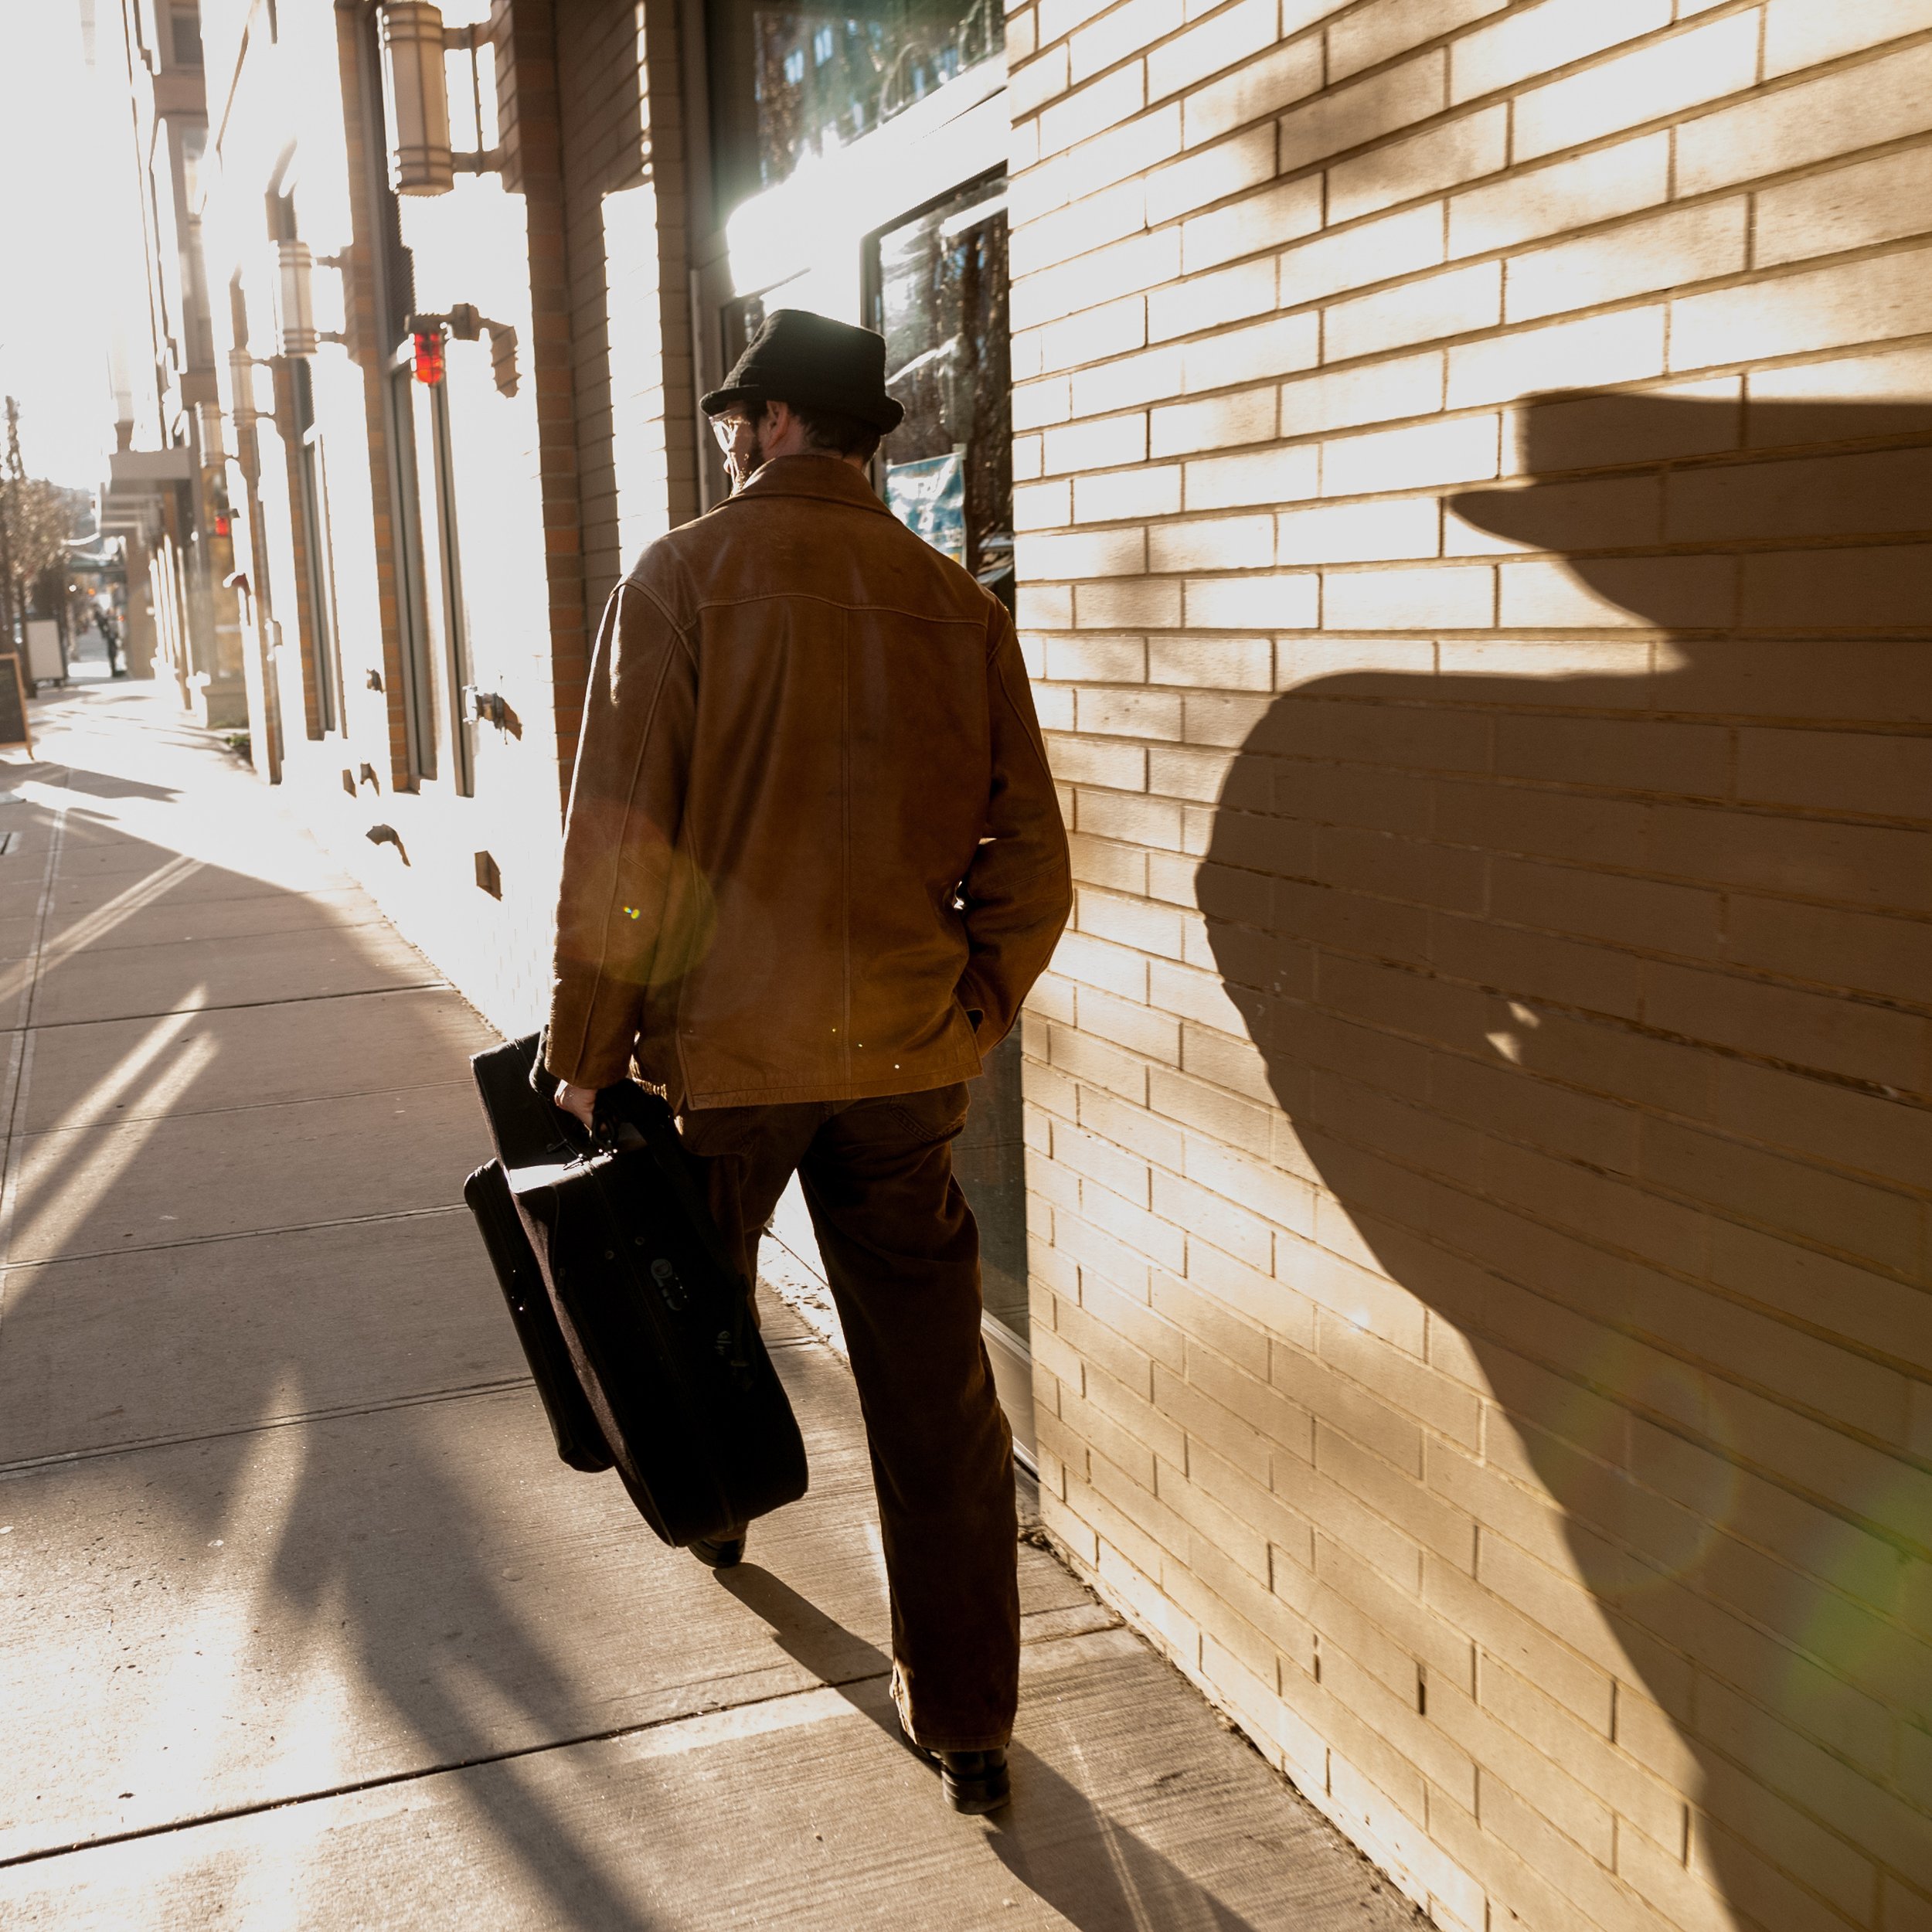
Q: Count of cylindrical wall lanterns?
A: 4